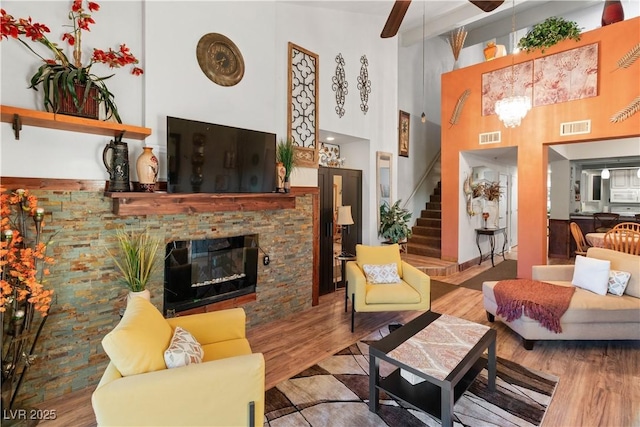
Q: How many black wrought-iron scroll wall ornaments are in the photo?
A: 2